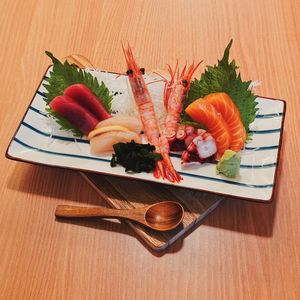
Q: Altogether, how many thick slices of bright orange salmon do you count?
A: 2